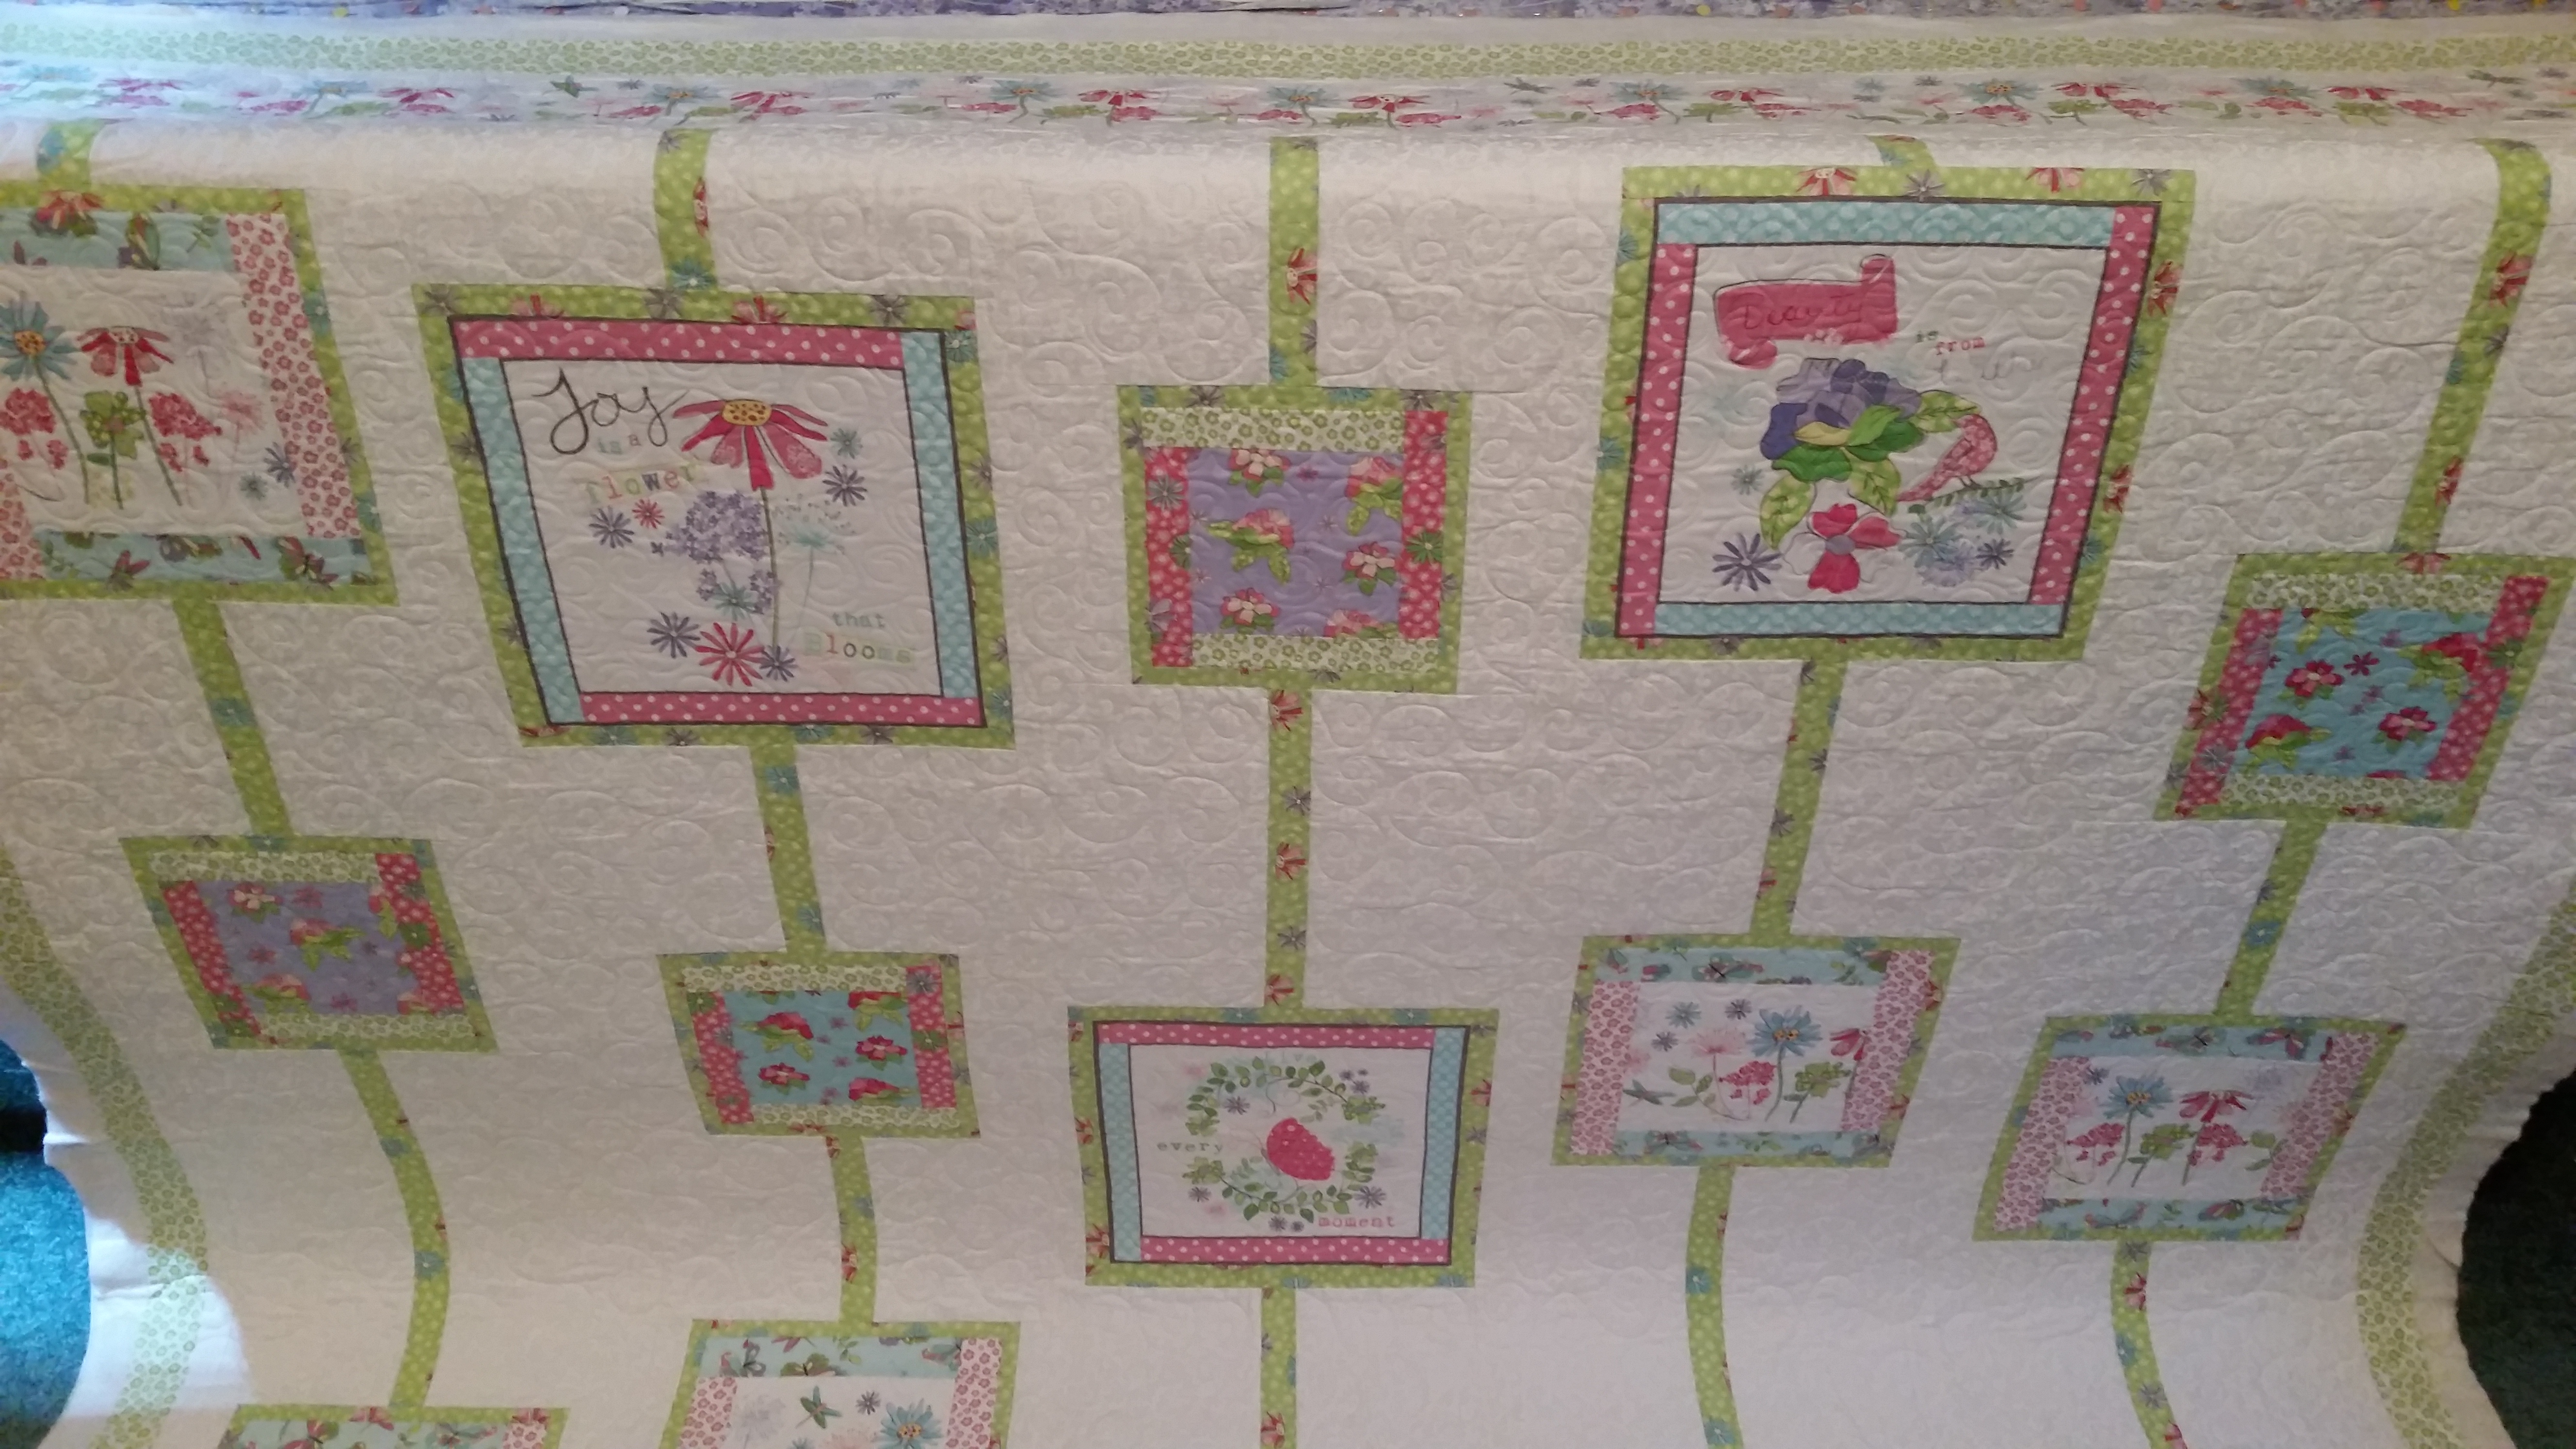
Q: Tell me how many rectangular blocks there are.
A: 12